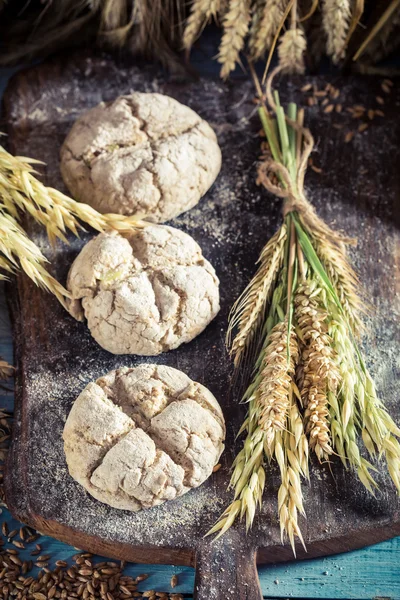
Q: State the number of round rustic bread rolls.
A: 3